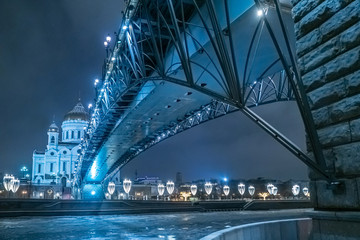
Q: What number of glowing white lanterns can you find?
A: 15